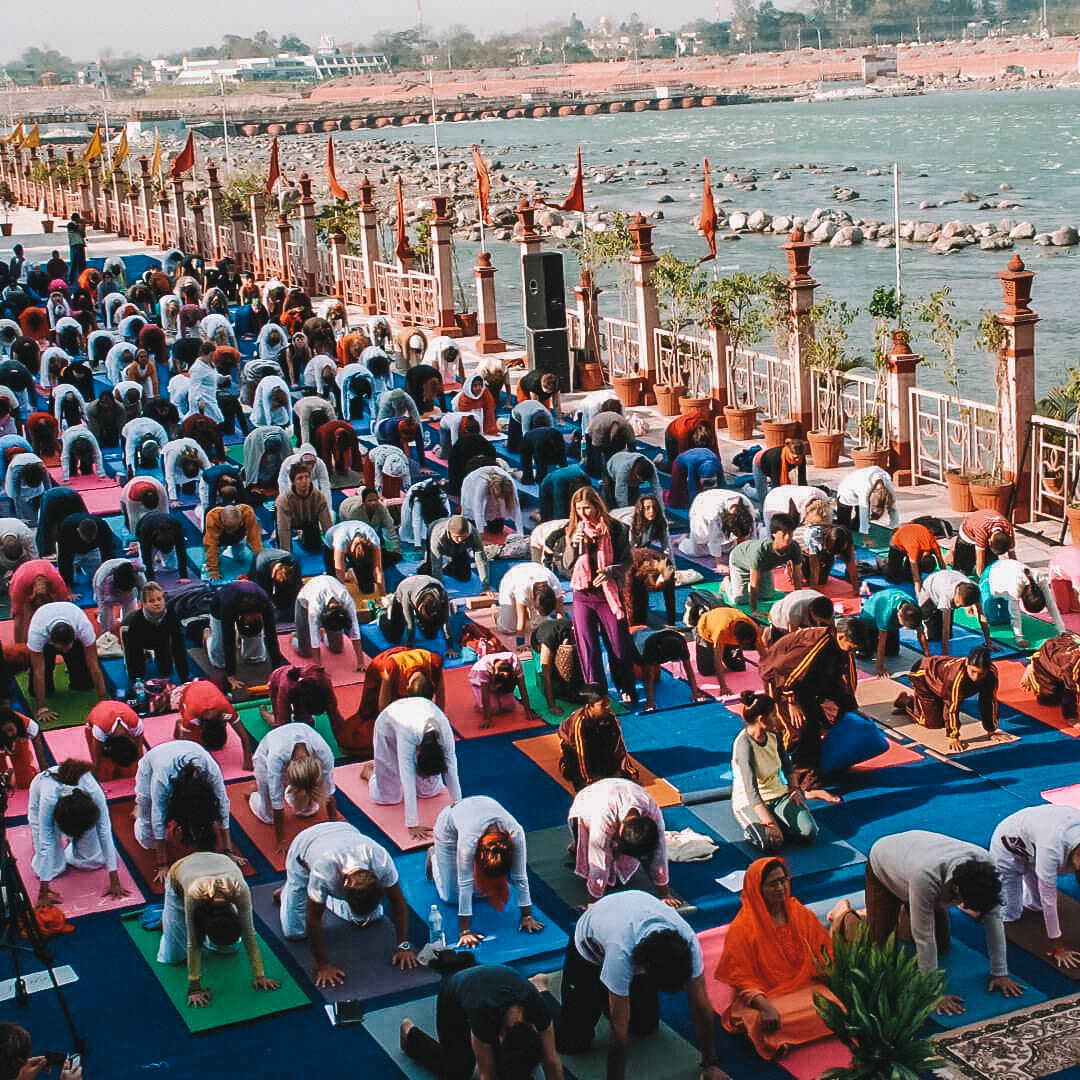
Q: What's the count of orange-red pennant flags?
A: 7